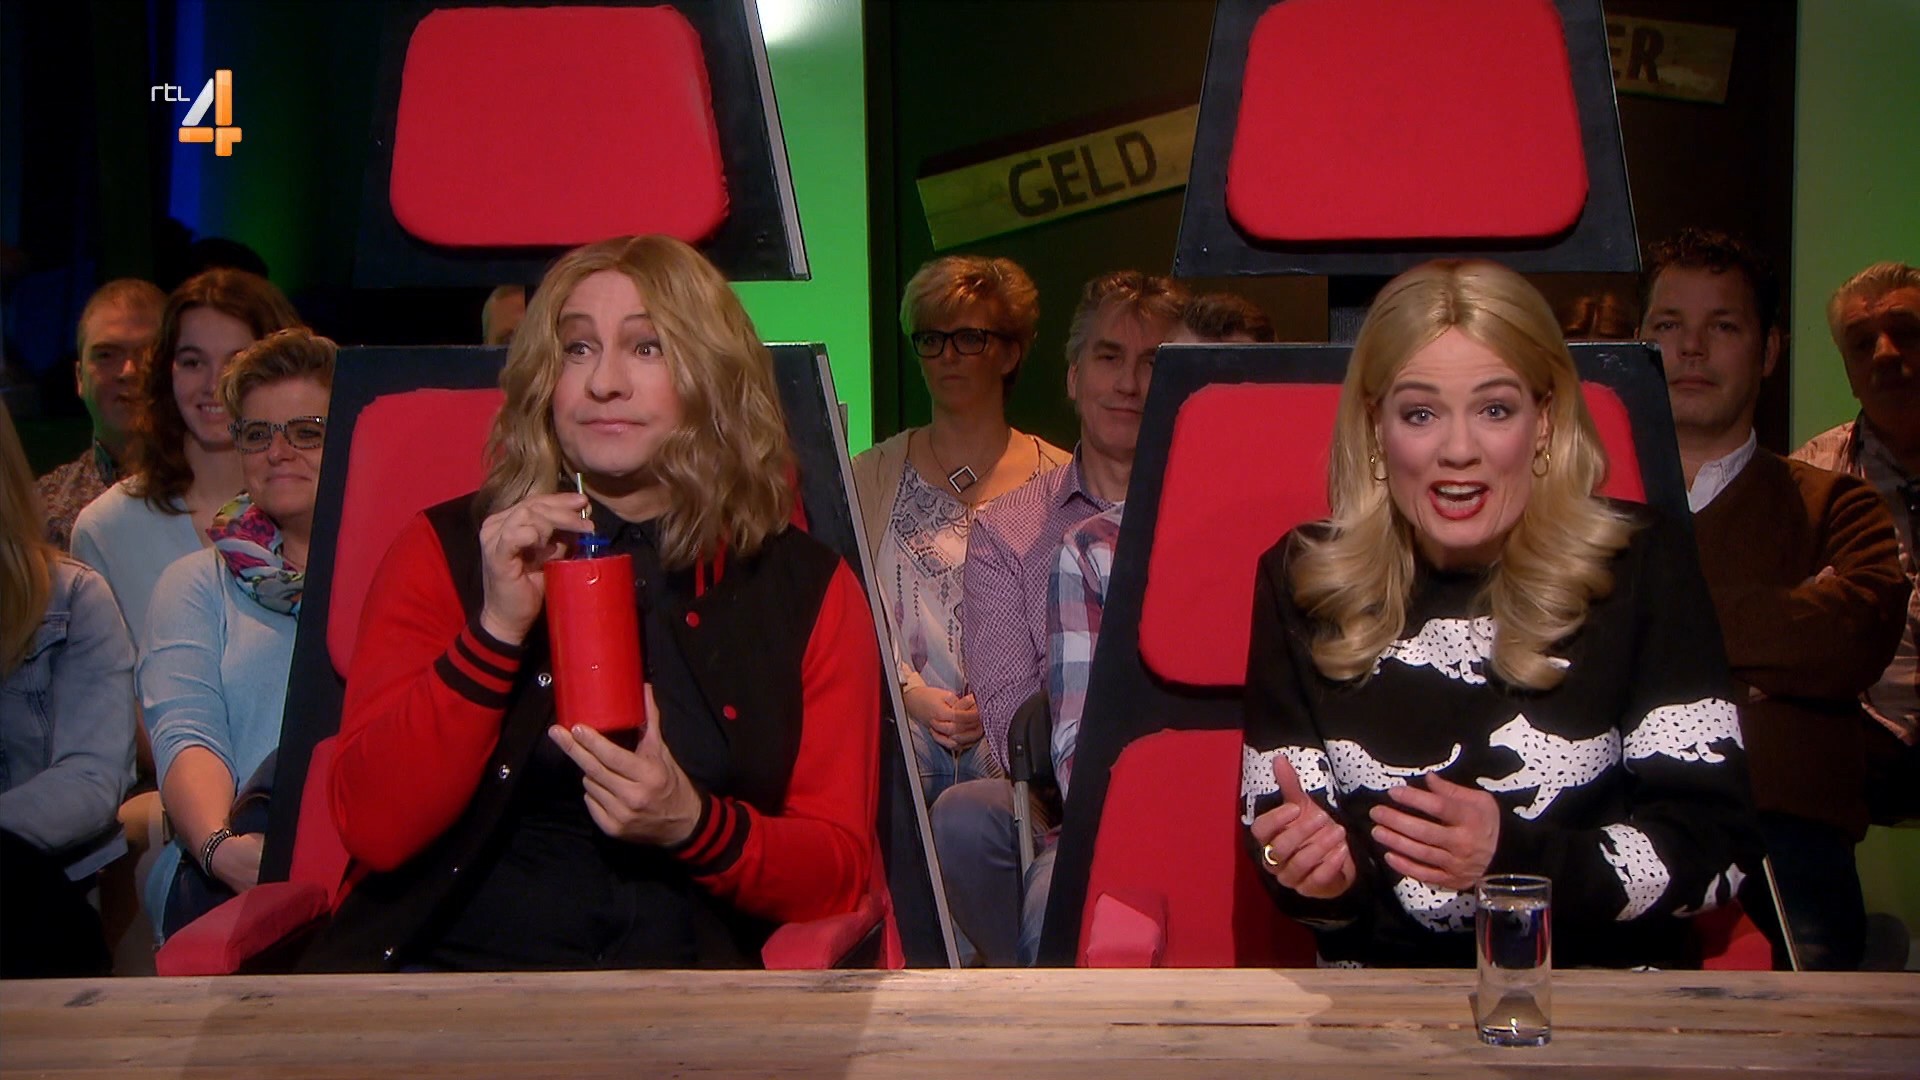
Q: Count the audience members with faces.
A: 7